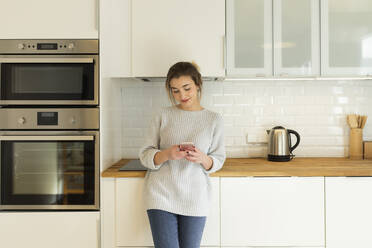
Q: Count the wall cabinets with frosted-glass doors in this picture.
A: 3